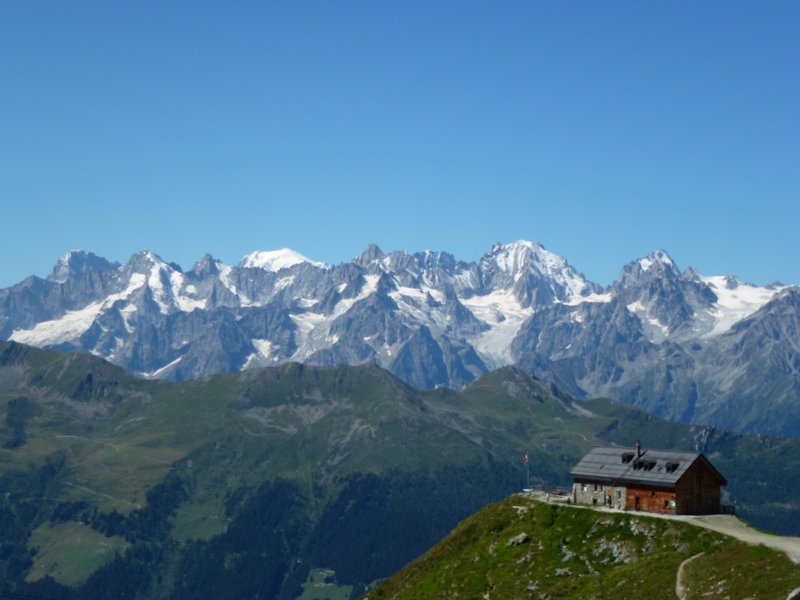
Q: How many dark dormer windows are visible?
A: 4